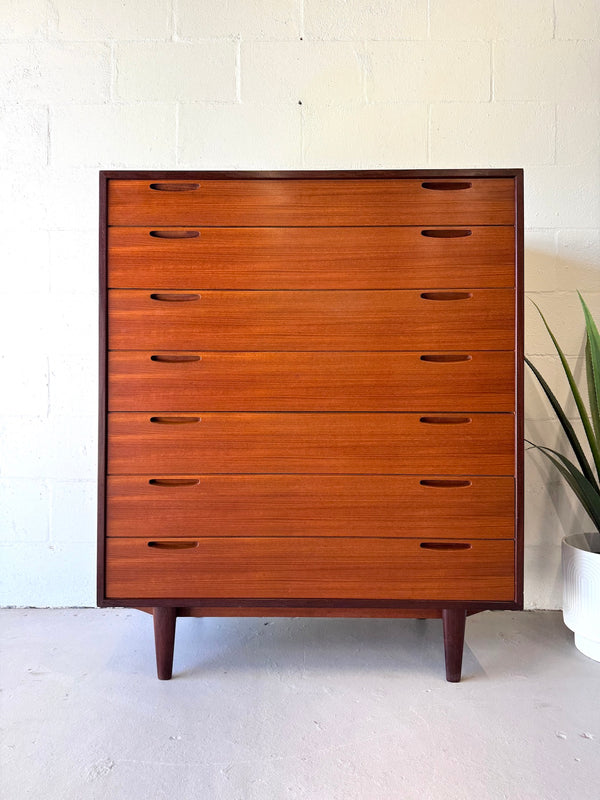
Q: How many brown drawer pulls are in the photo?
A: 14